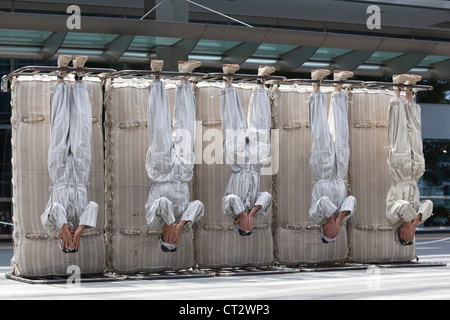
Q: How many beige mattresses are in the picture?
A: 5